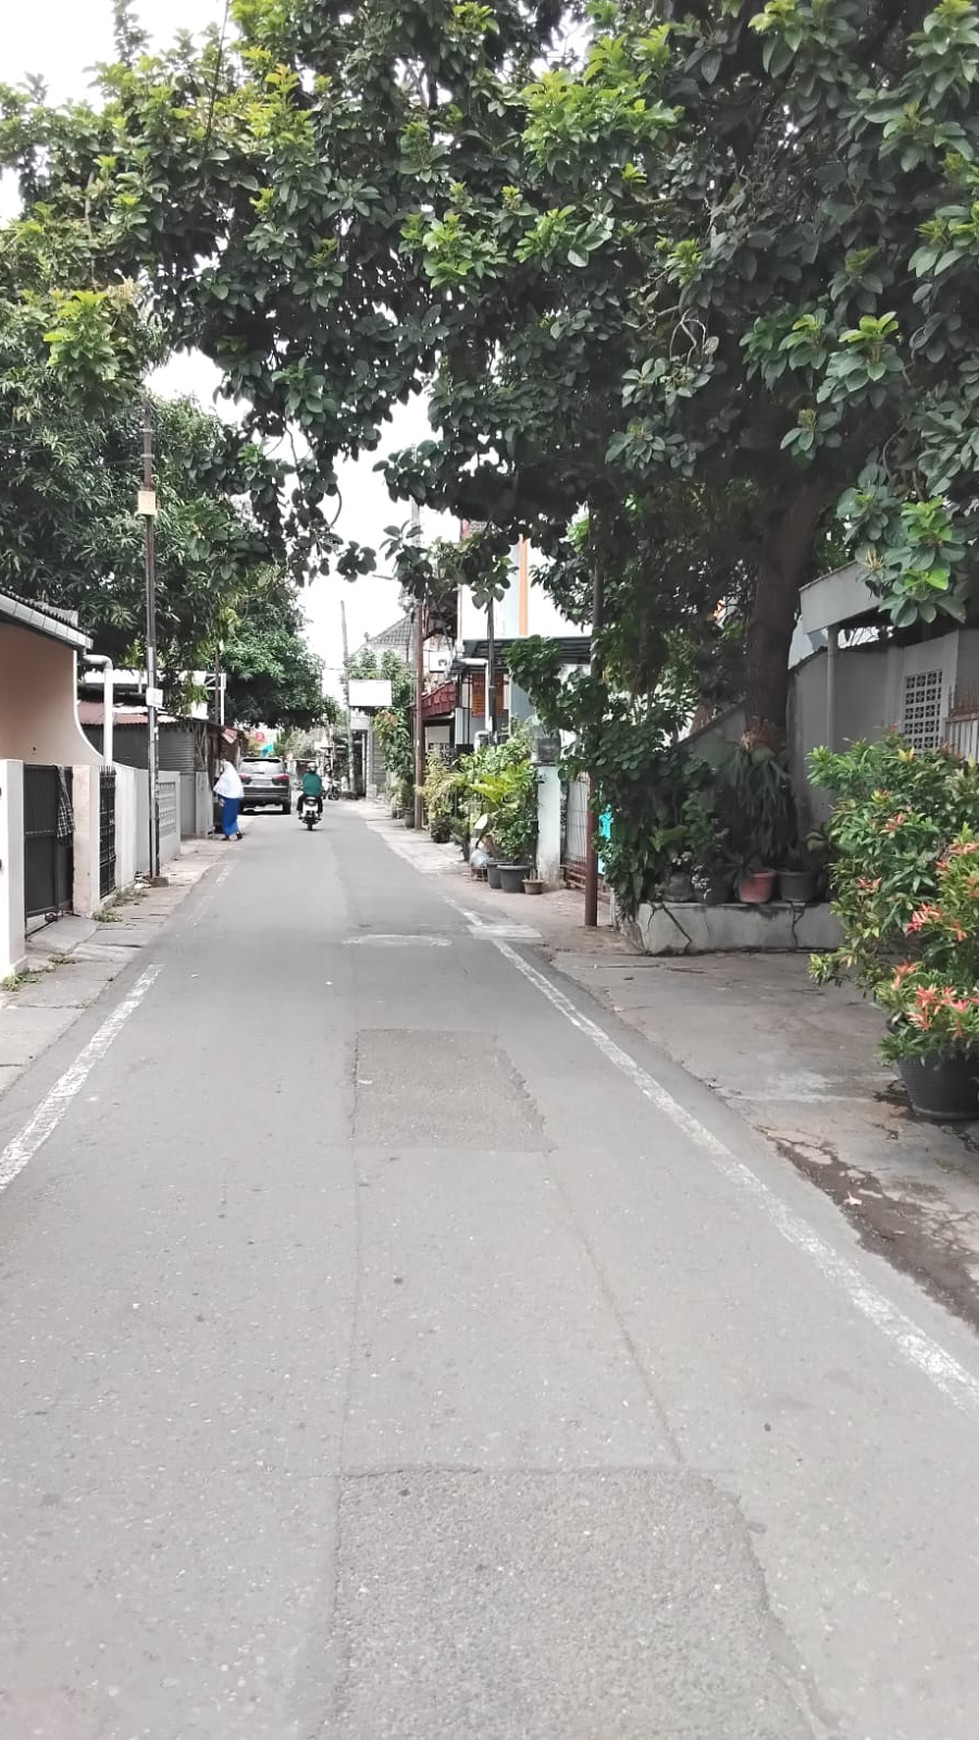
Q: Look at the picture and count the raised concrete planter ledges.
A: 1